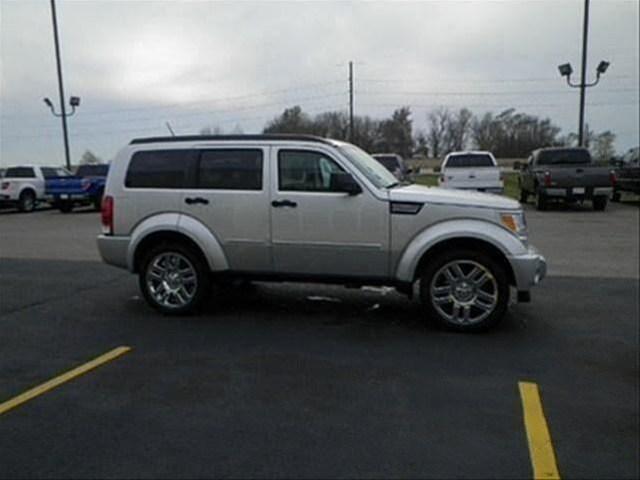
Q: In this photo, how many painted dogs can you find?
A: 0